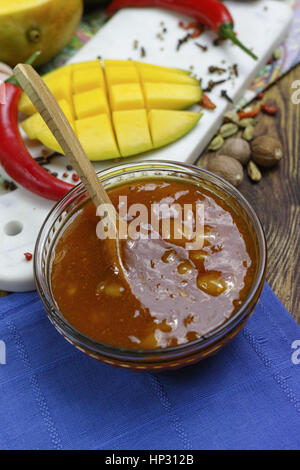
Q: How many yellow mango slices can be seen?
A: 12